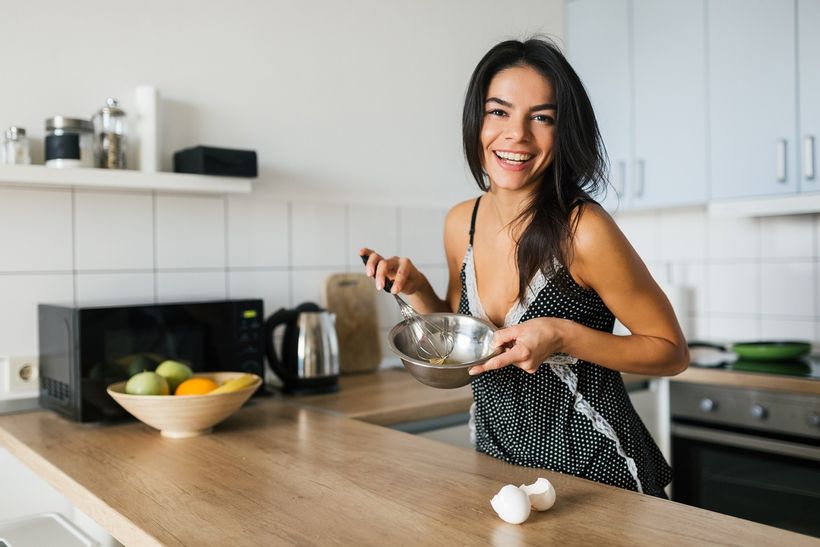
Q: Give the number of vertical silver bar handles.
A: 4